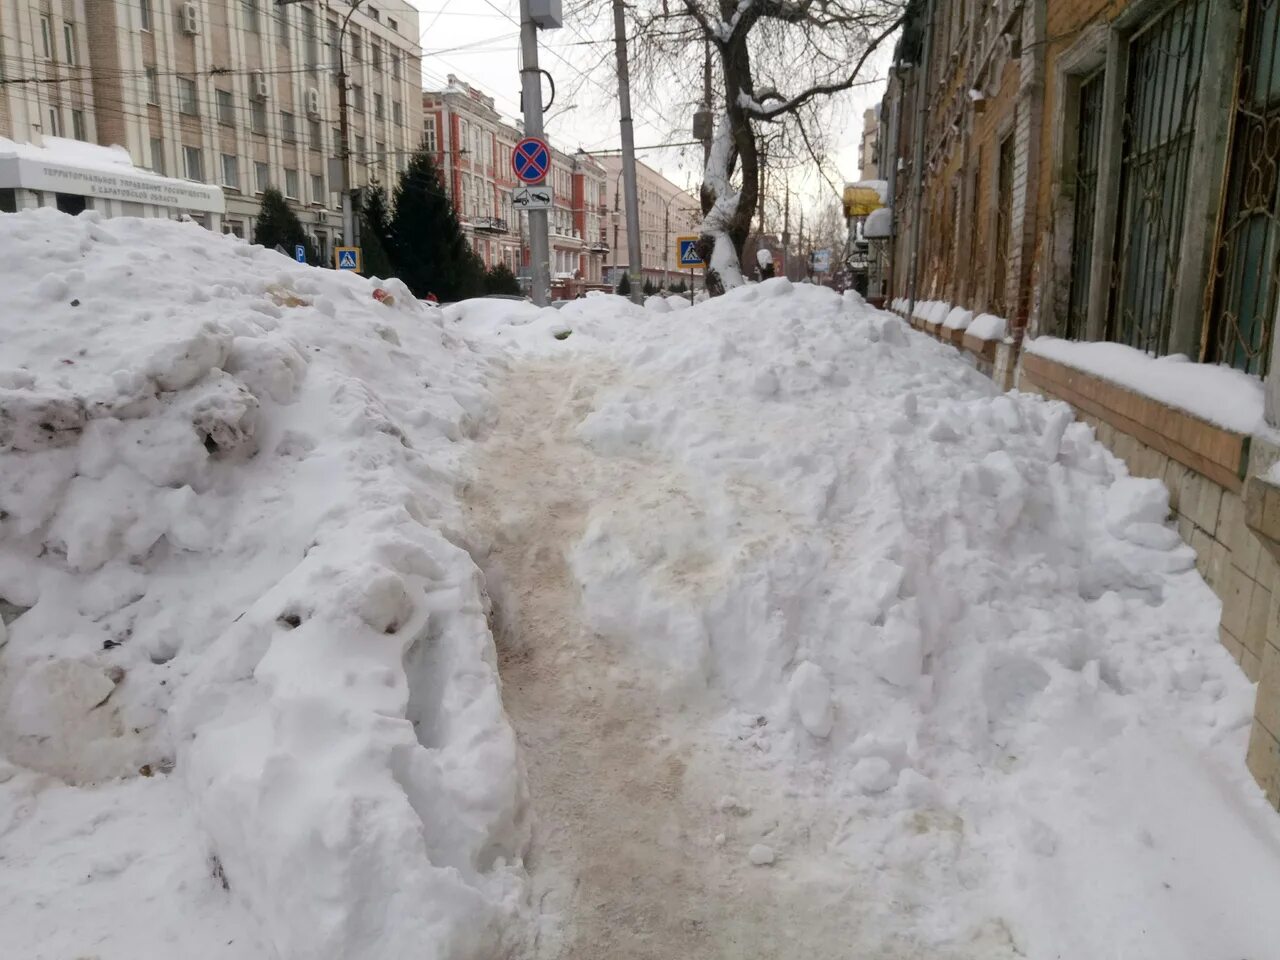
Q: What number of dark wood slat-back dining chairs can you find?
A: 0